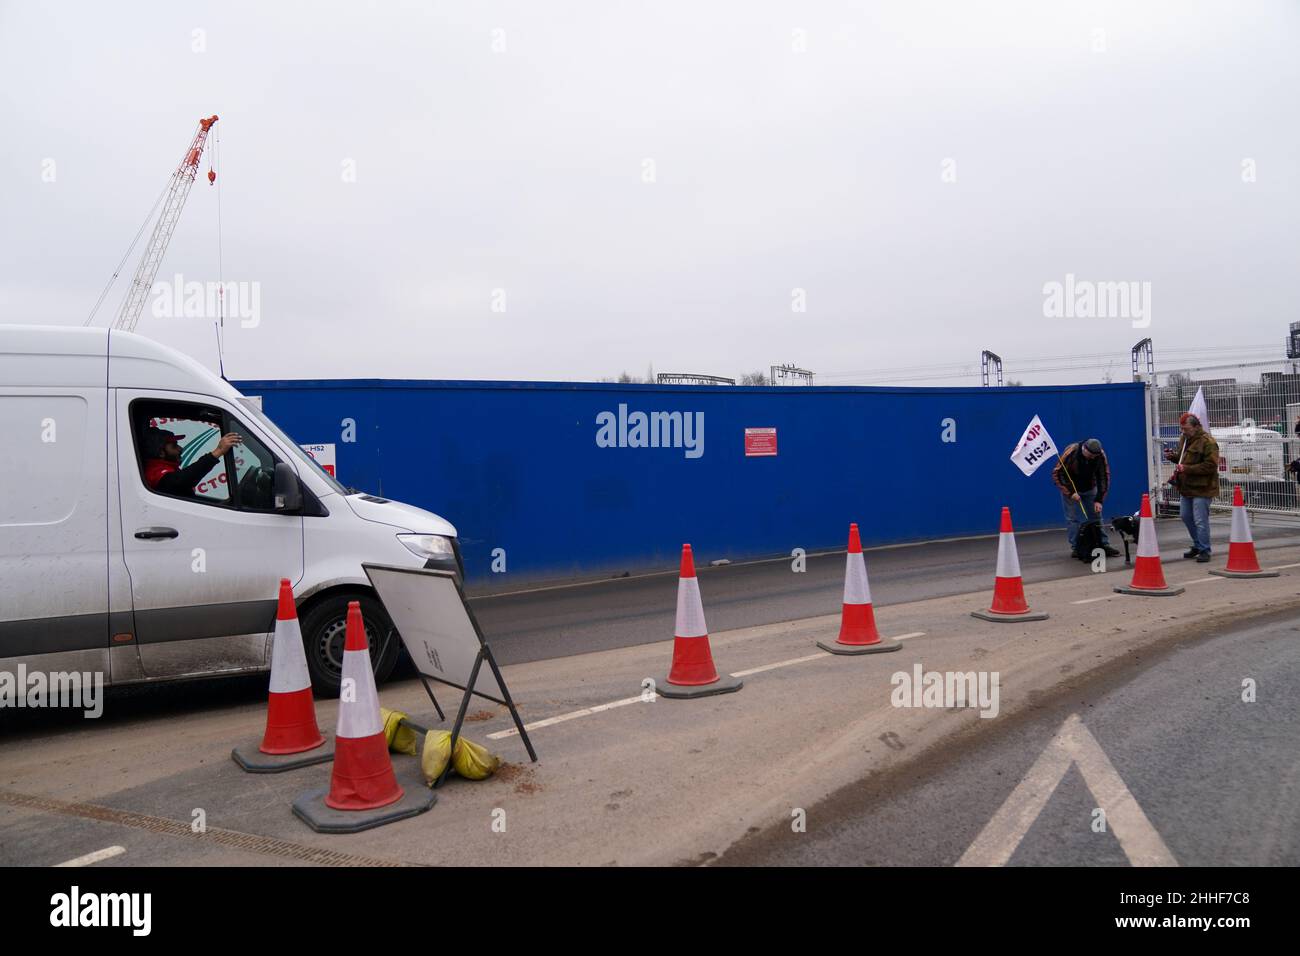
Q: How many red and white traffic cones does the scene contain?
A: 7